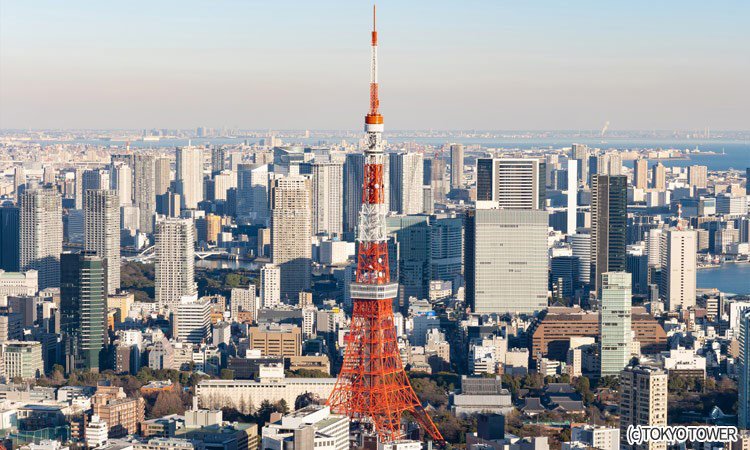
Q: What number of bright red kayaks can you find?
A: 0